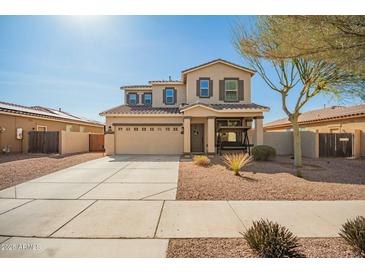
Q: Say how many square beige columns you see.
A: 3